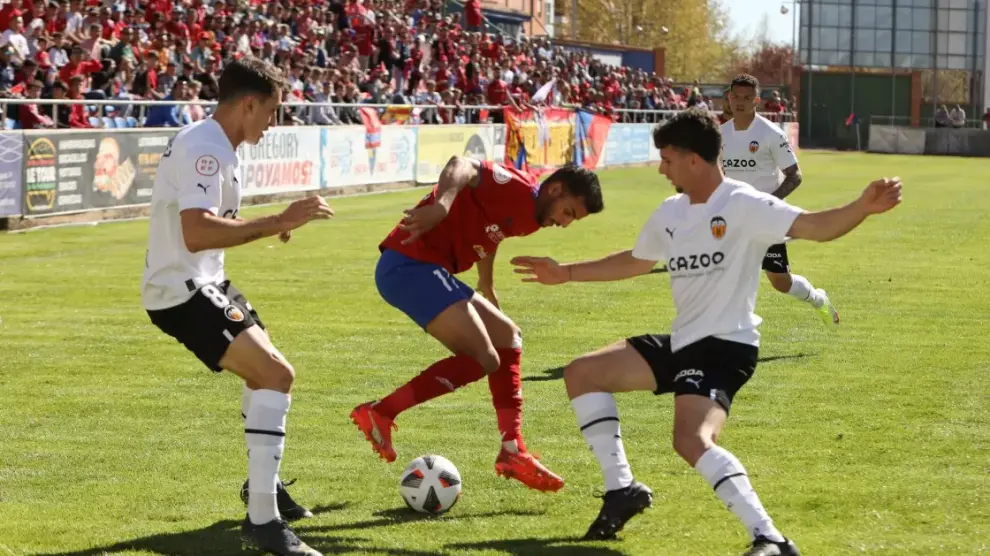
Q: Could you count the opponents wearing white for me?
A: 3